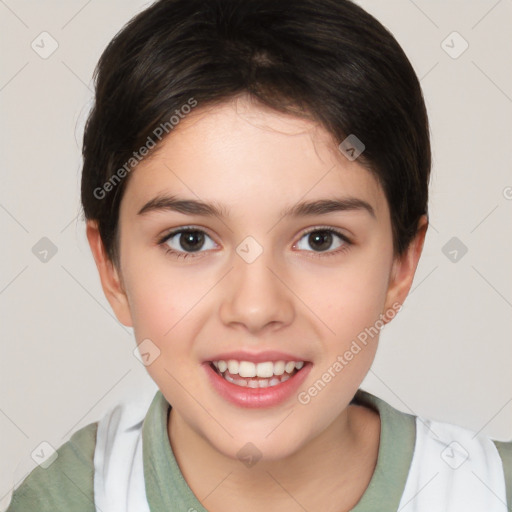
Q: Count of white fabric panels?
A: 2